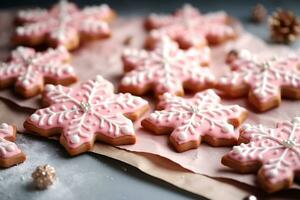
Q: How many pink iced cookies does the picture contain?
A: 9